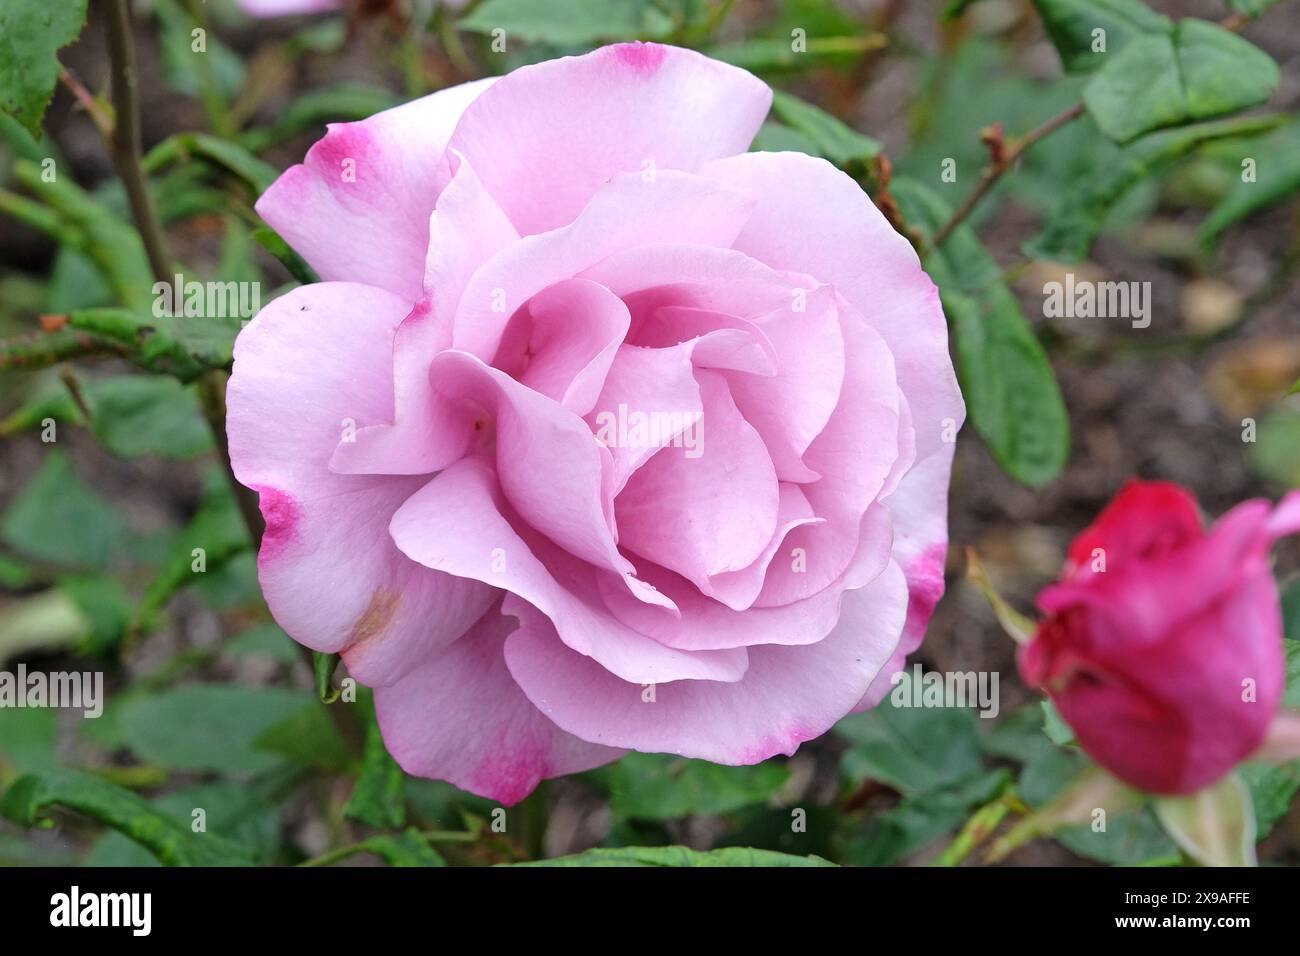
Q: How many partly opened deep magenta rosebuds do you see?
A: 1